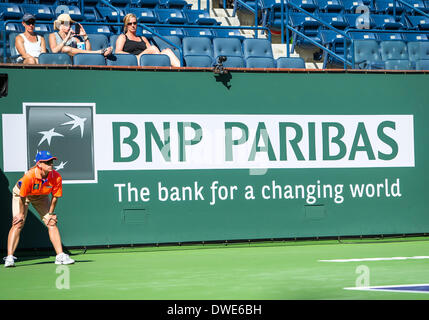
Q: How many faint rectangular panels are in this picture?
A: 2